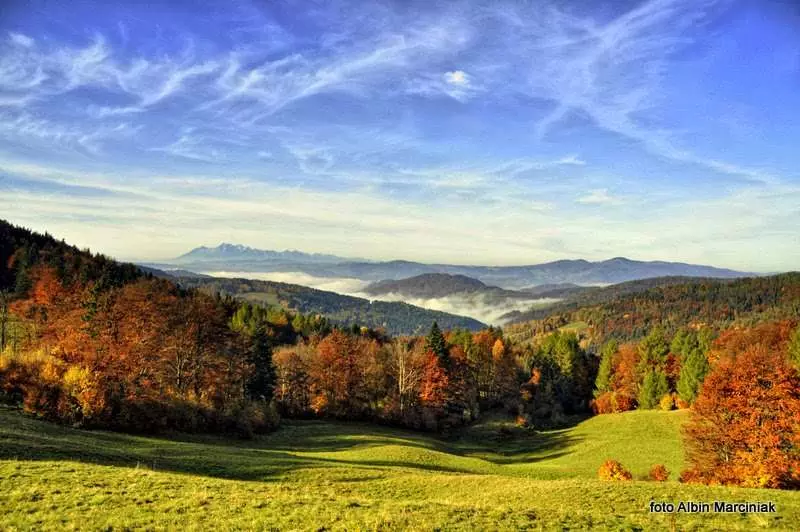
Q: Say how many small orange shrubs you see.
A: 2